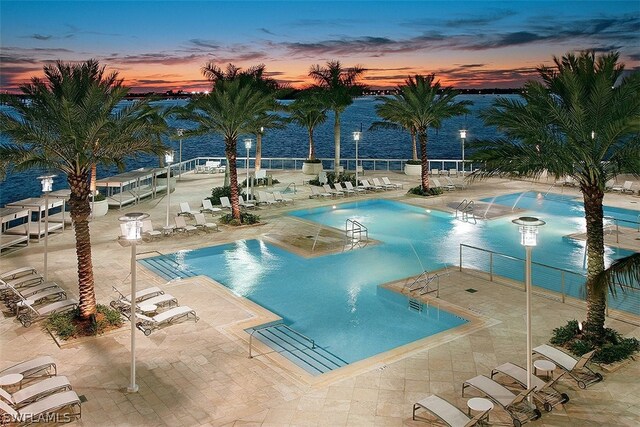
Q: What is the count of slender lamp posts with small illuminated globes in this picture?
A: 8